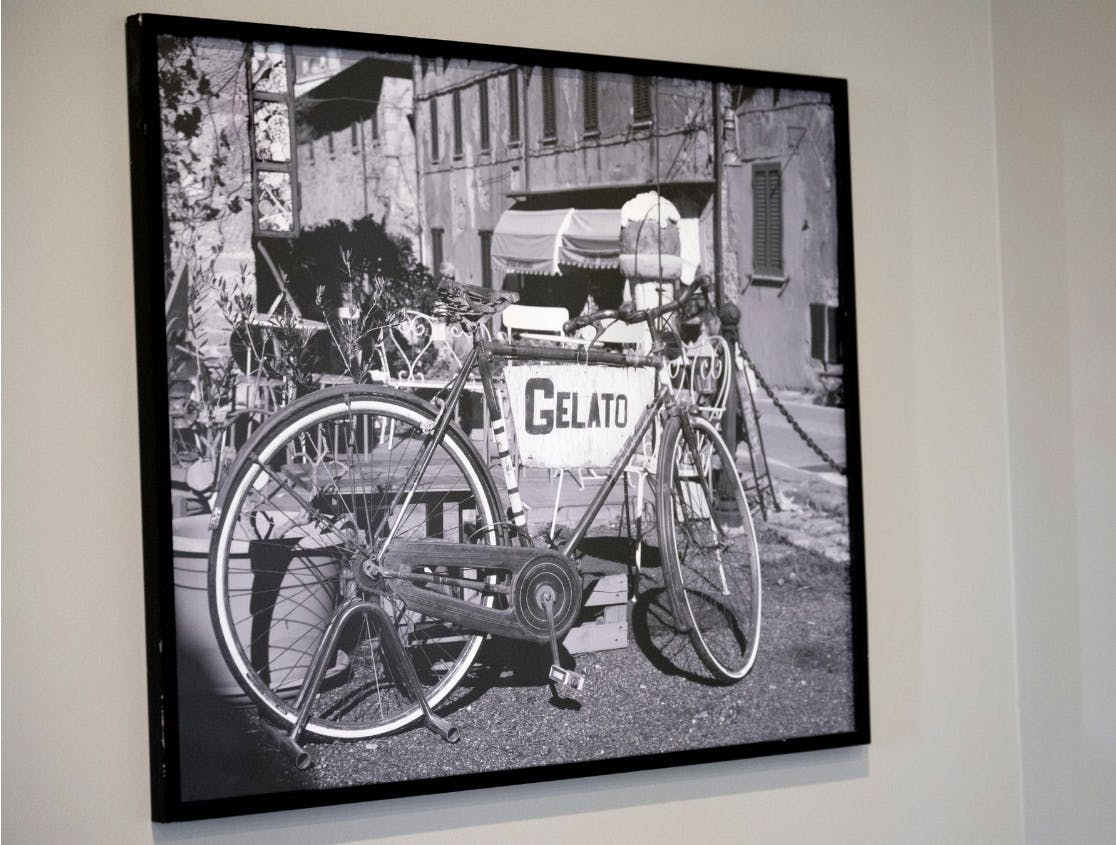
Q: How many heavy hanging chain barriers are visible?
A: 1